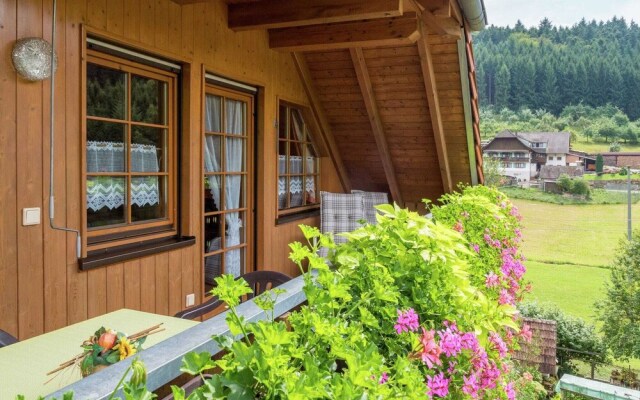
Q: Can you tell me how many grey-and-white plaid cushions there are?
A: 2